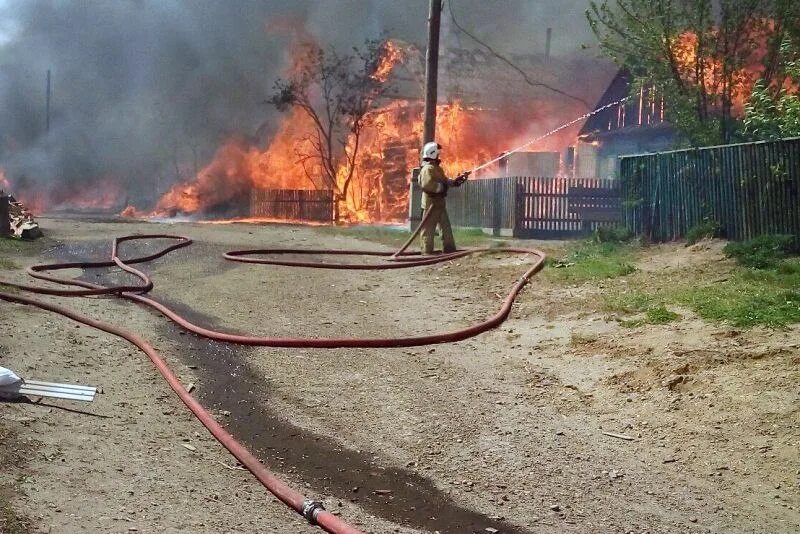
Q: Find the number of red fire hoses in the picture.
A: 2